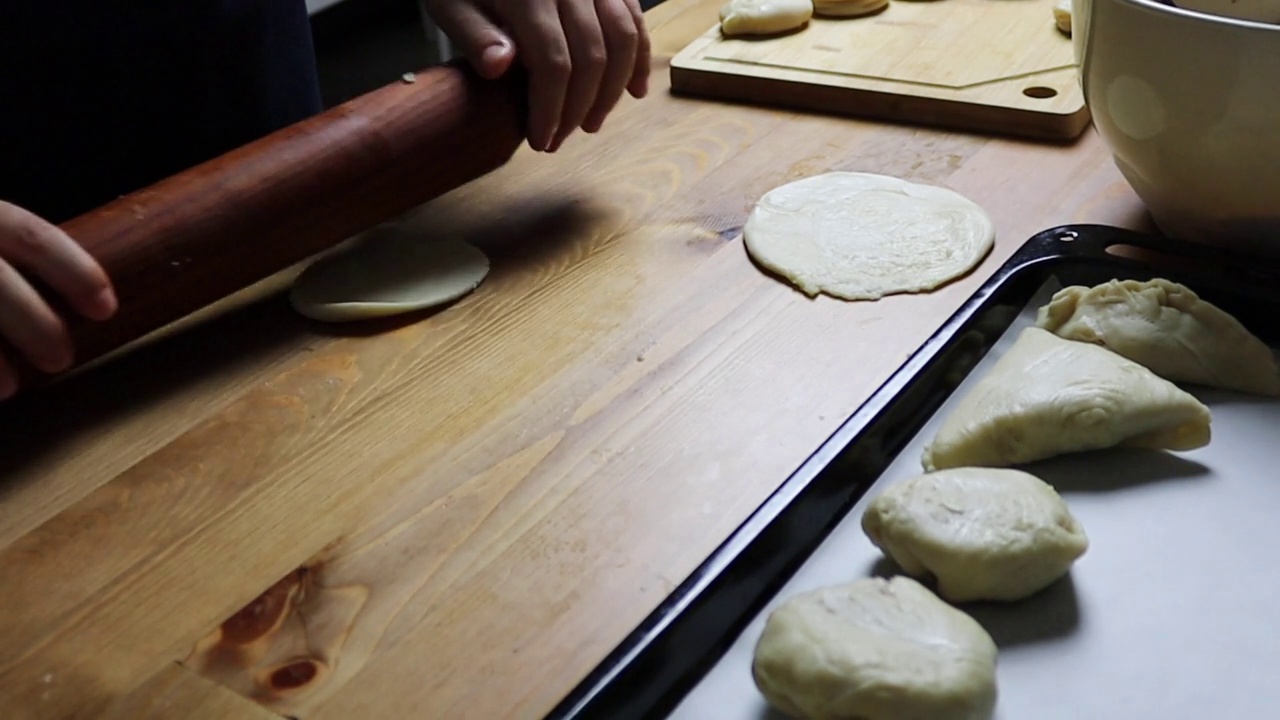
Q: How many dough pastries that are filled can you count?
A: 4